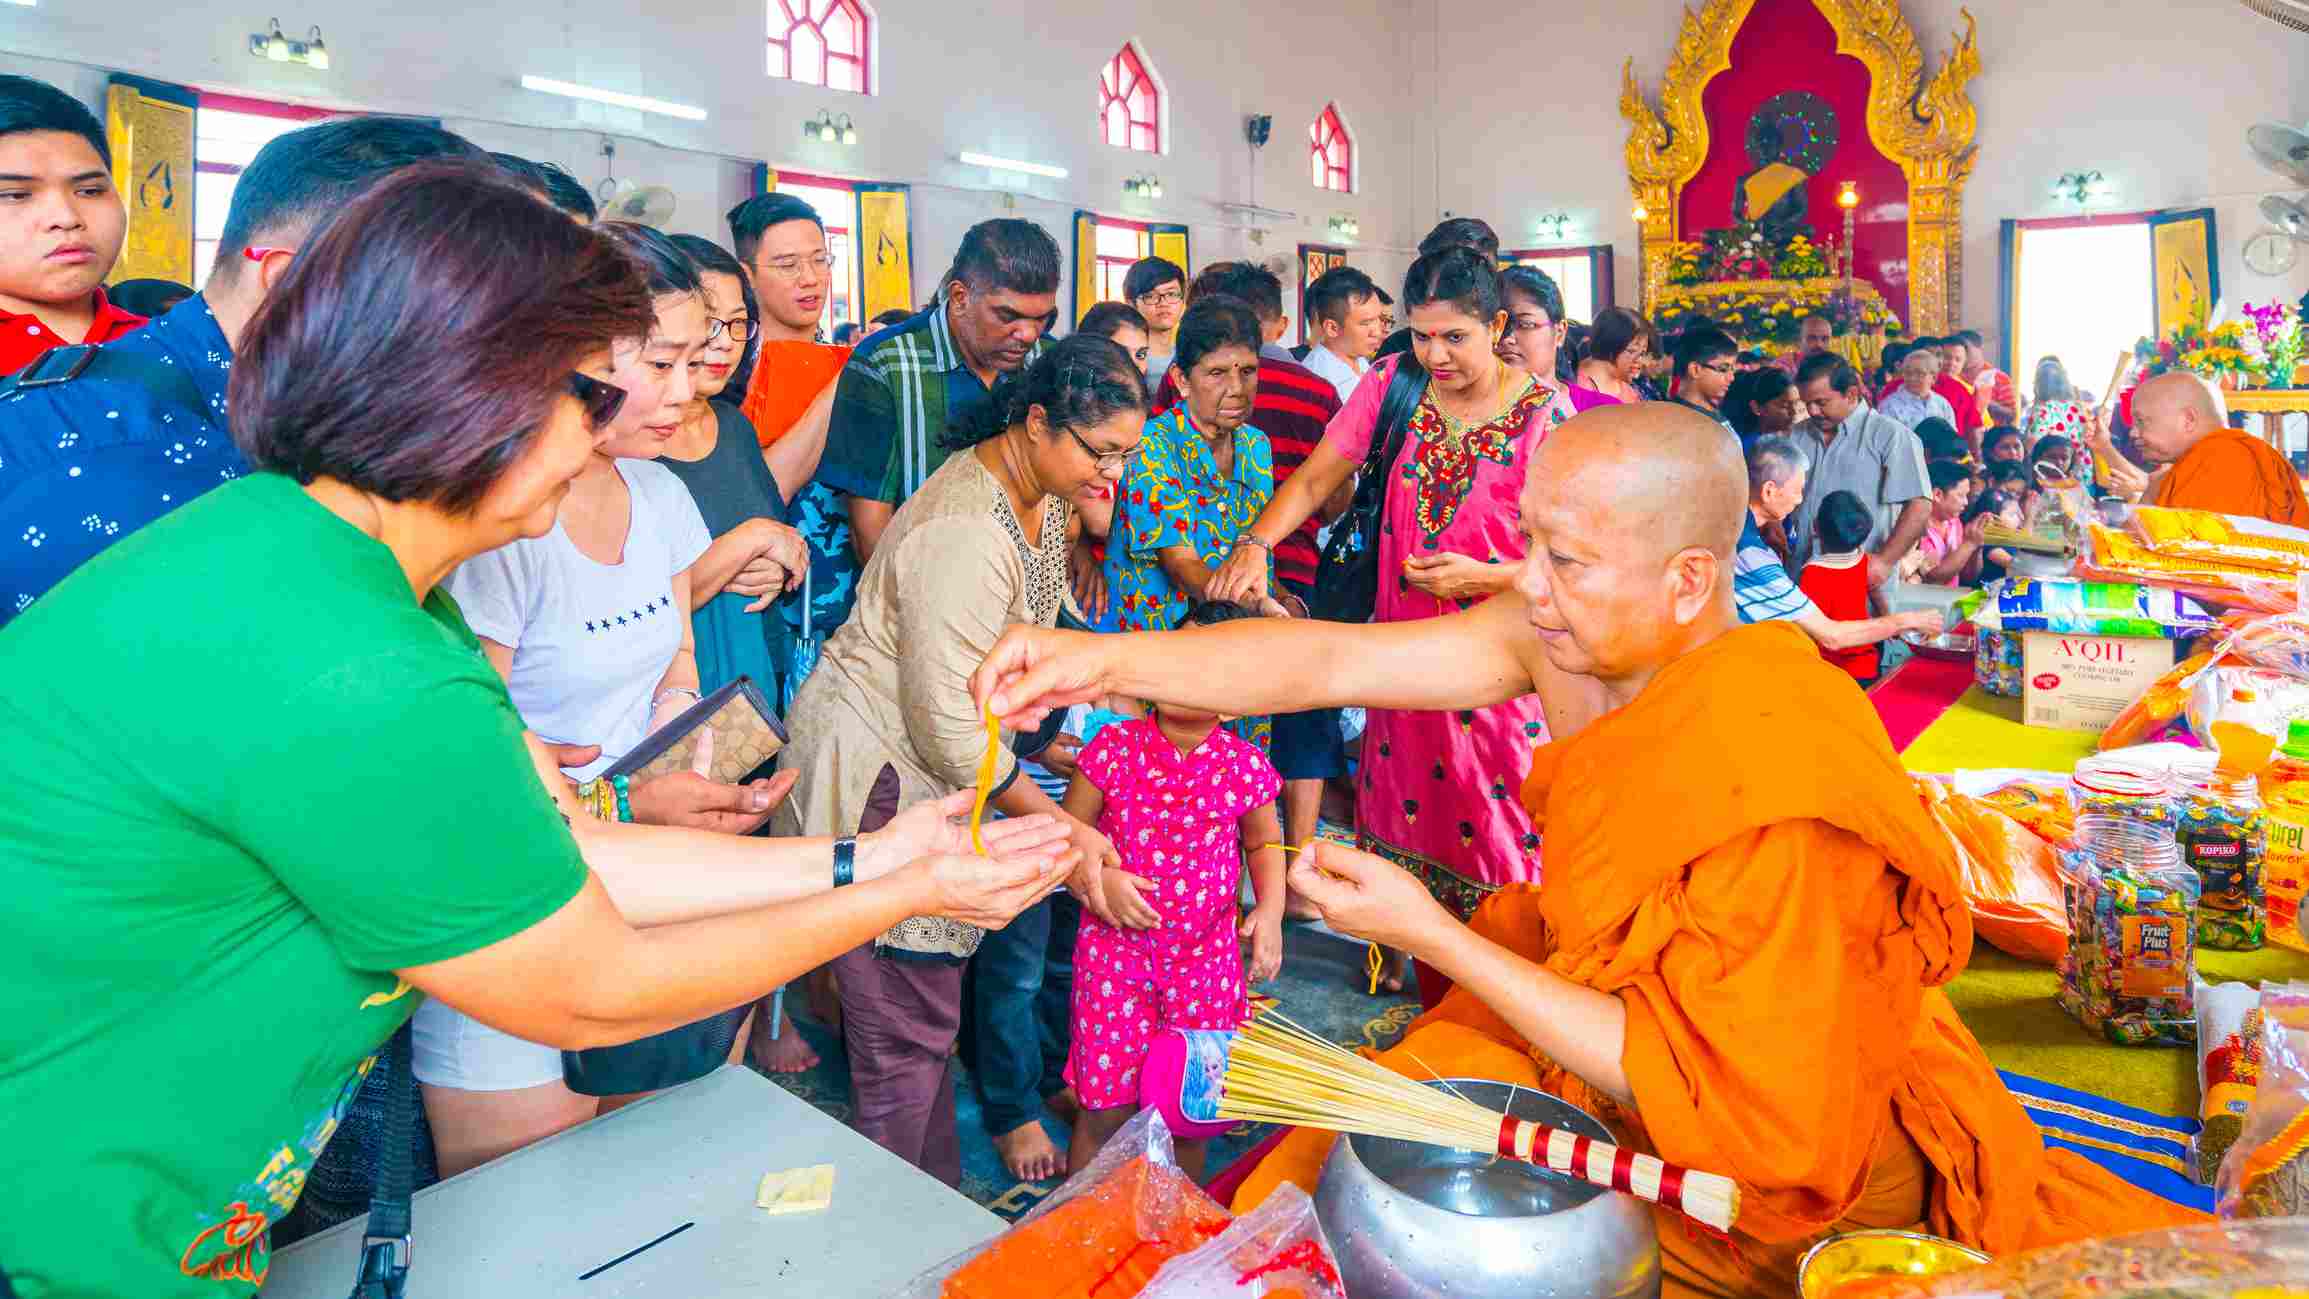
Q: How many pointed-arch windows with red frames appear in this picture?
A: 3